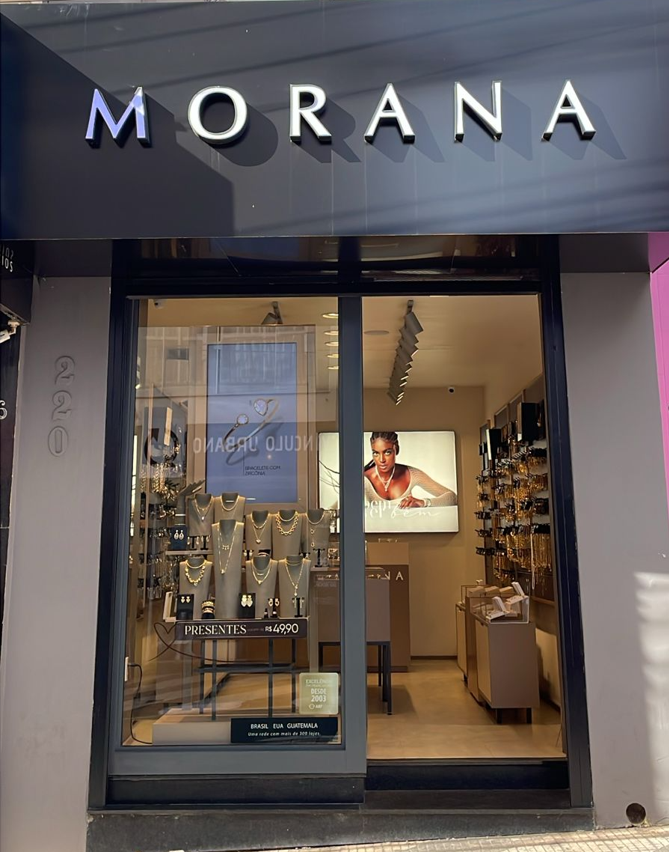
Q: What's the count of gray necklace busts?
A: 9